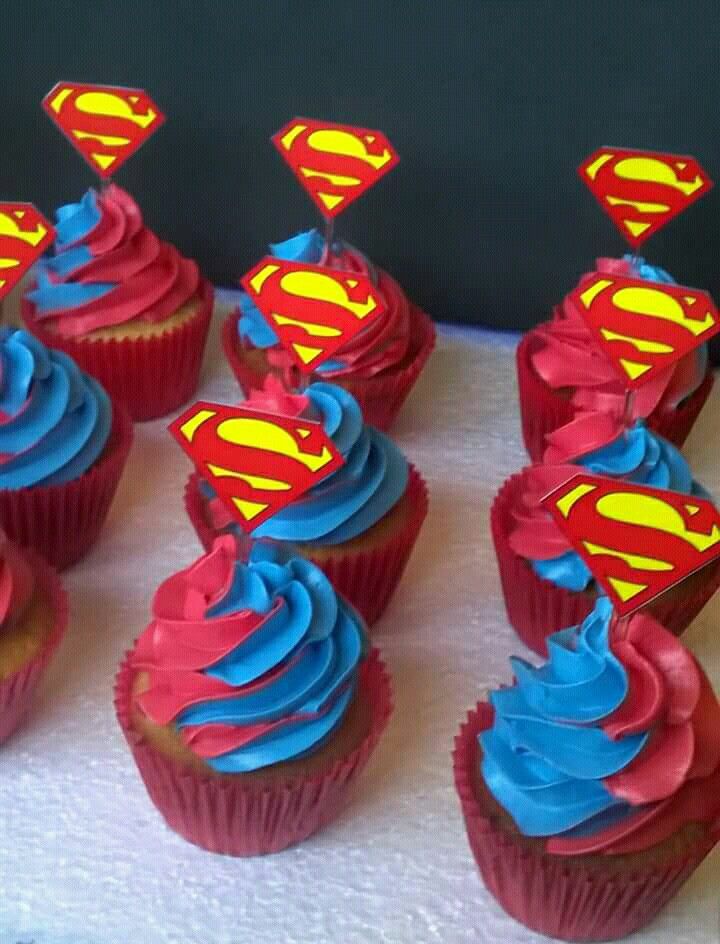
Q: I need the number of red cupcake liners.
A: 9